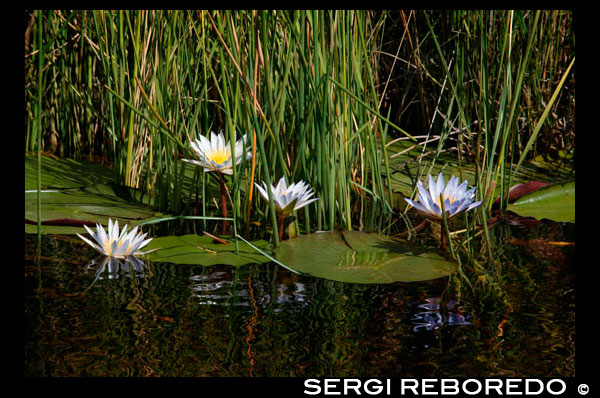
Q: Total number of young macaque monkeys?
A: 0